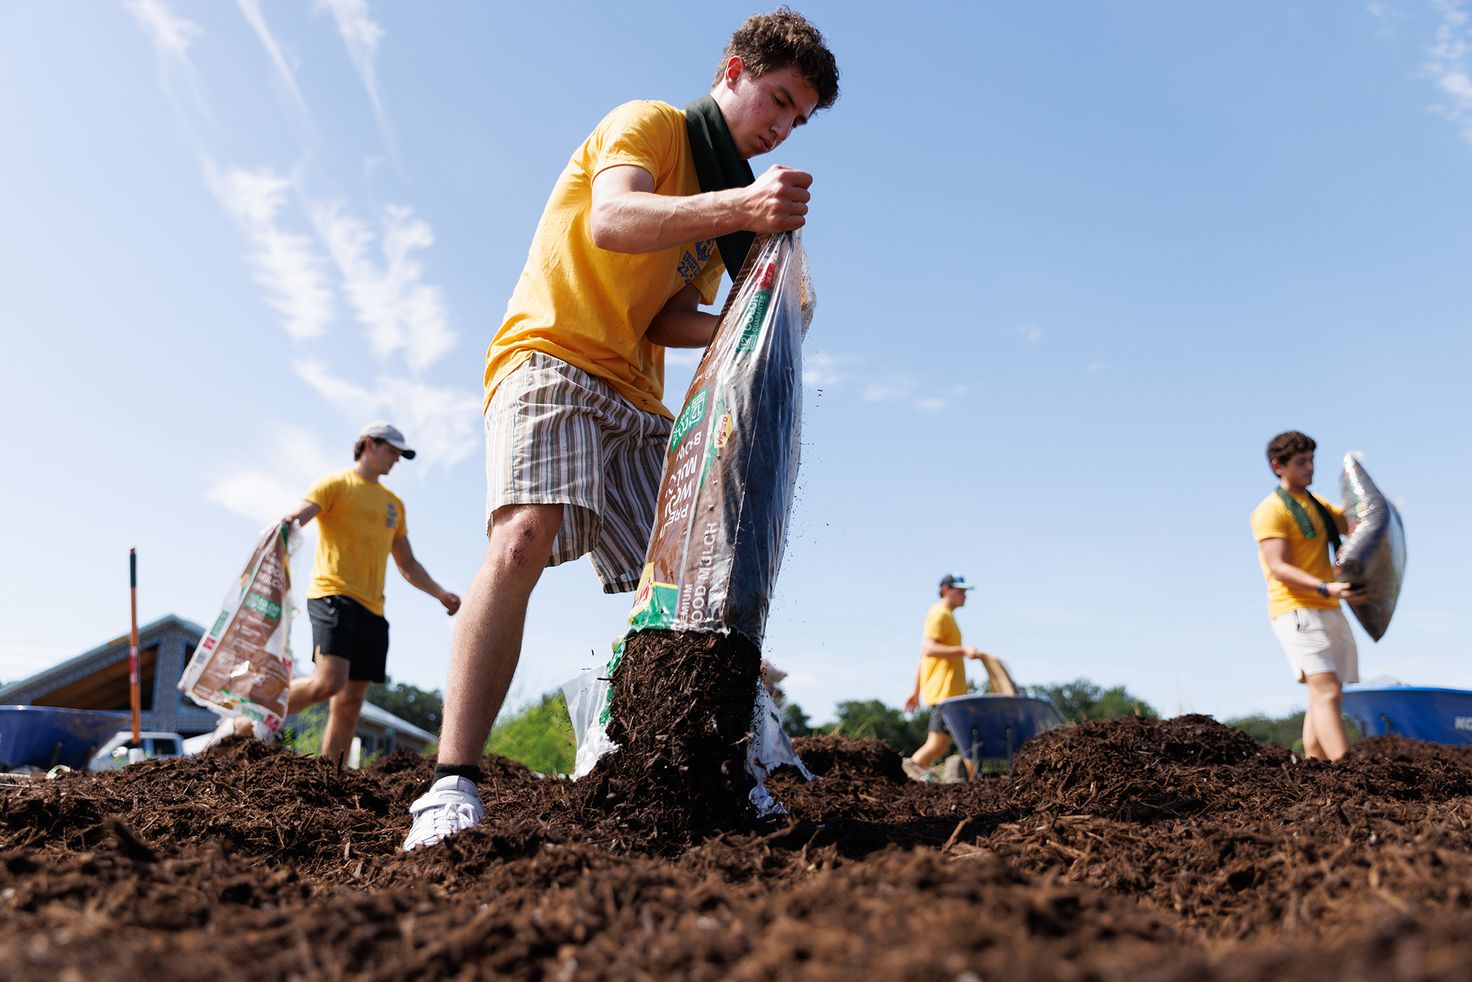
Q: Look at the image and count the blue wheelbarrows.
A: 3